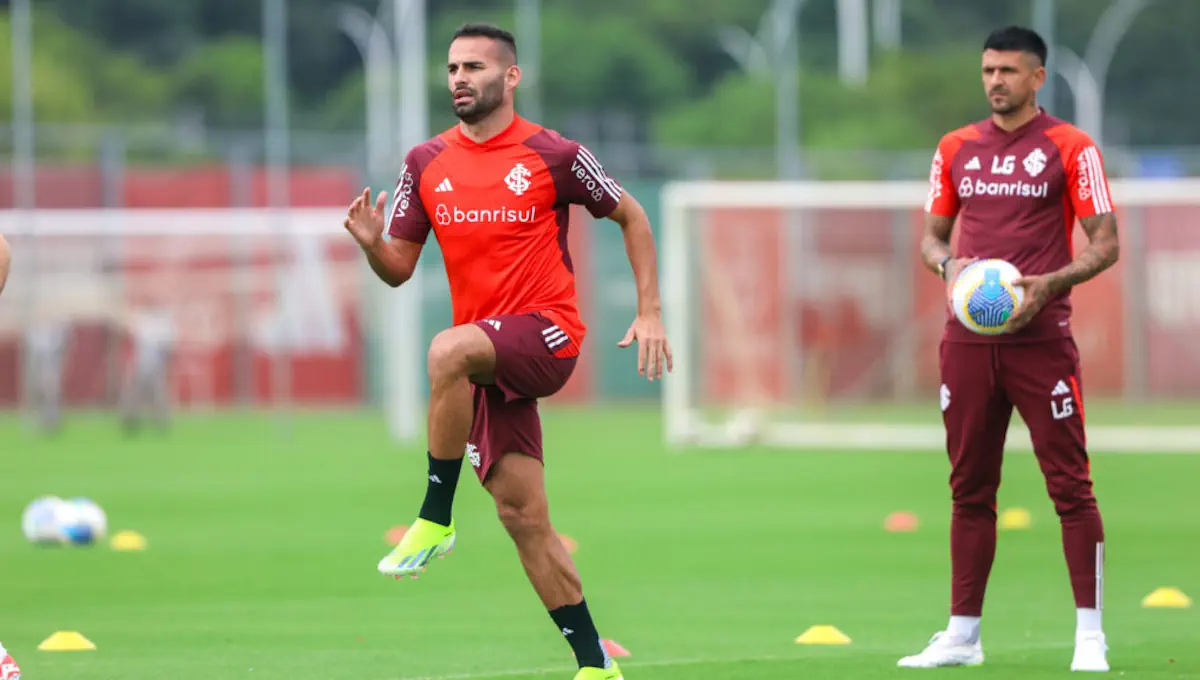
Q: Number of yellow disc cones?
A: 5